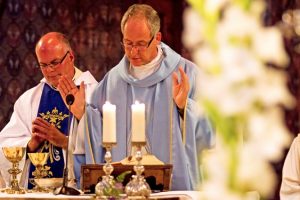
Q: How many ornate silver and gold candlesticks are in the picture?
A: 2